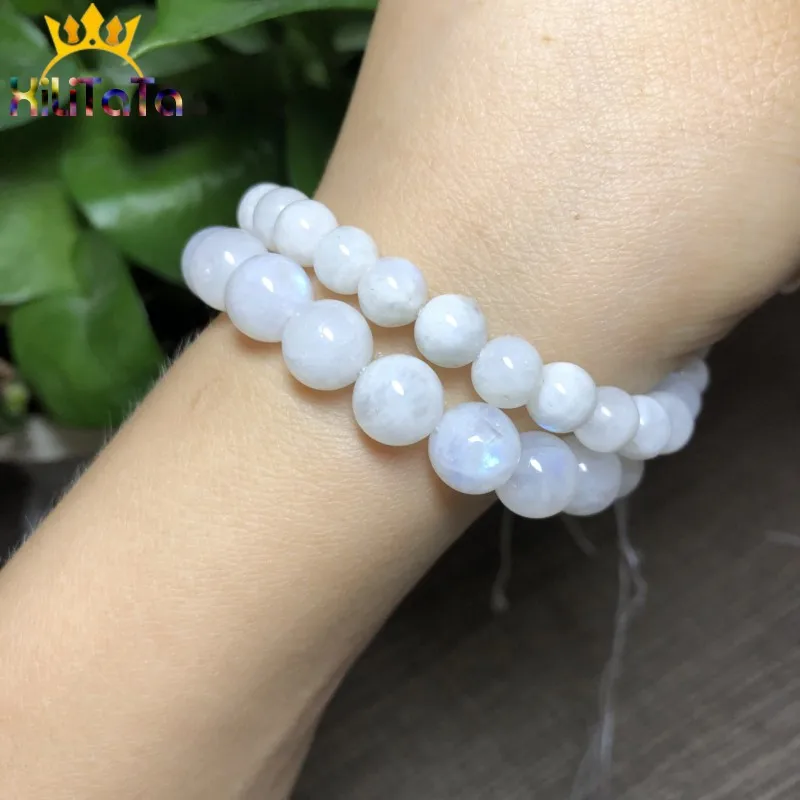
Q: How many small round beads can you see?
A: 13